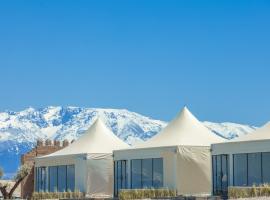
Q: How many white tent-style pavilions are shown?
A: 3